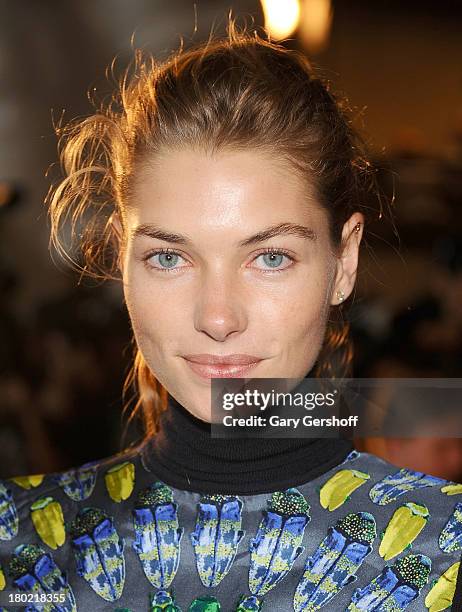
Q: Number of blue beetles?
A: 11